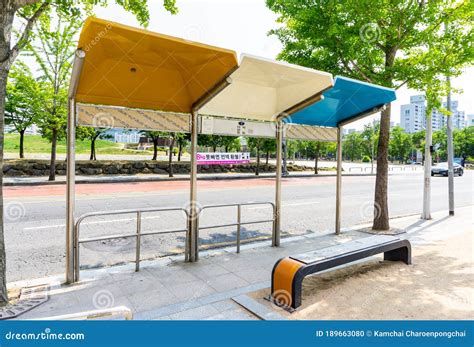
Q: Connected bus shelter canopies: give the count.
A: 3